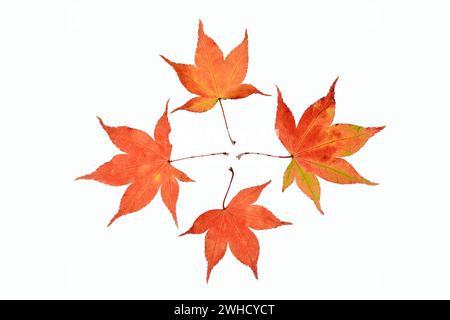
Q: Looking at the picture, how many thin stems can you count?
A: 4